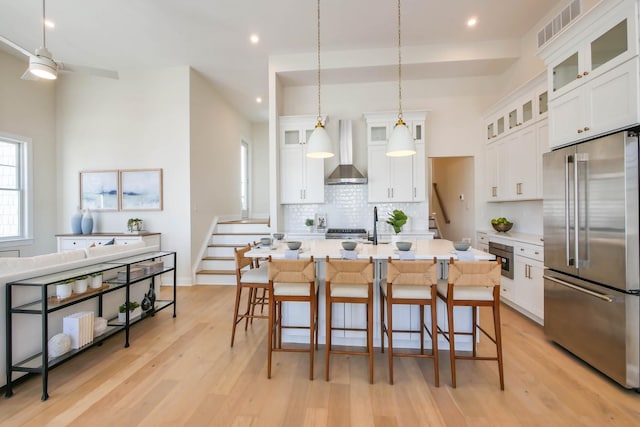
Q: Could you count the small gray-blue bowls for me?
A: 6